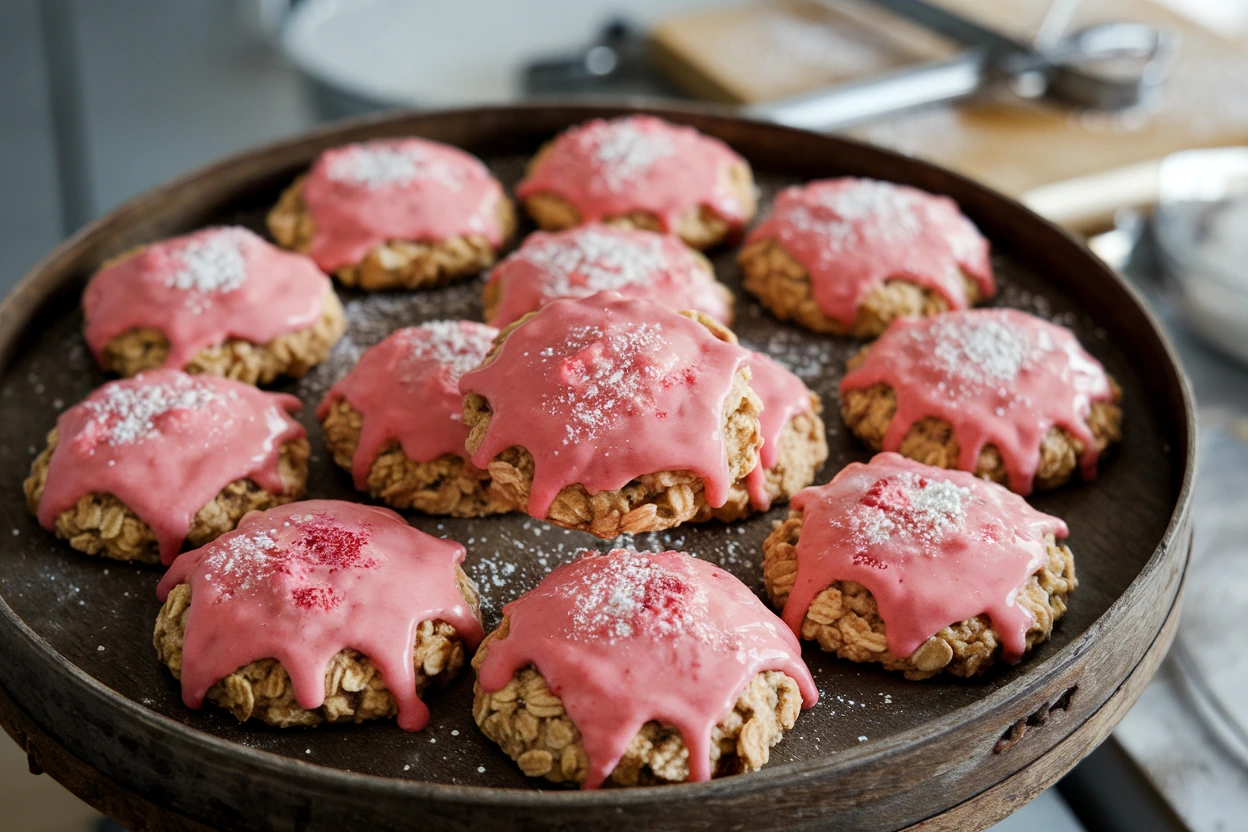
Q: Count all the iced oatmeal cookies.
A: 13